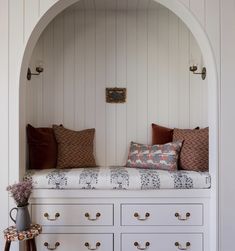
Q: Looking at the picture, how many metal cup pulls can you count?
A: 8